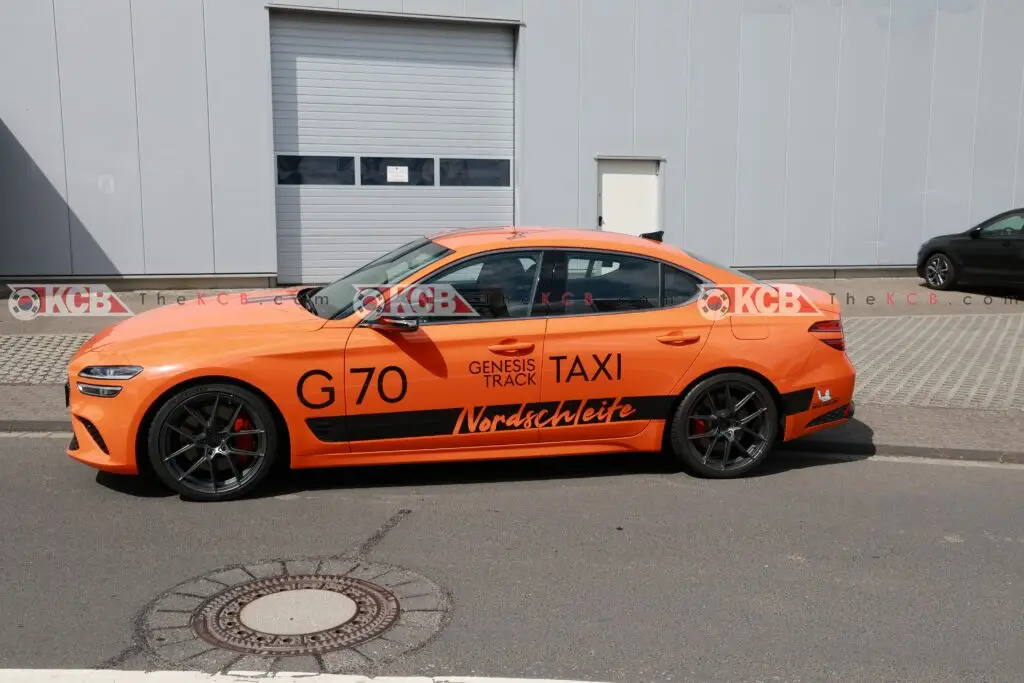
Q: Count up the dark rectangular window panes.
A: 3